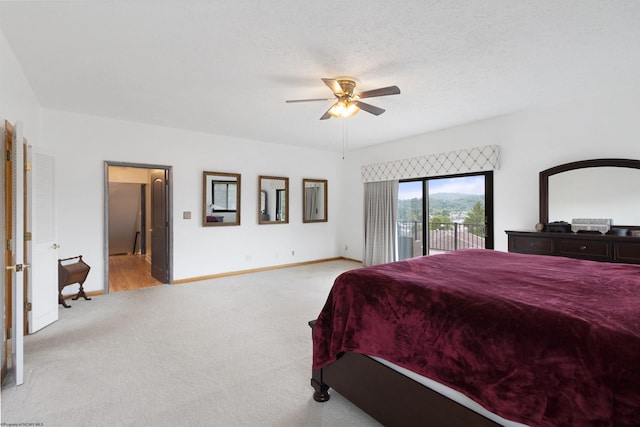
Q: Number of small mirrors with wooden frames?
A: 3